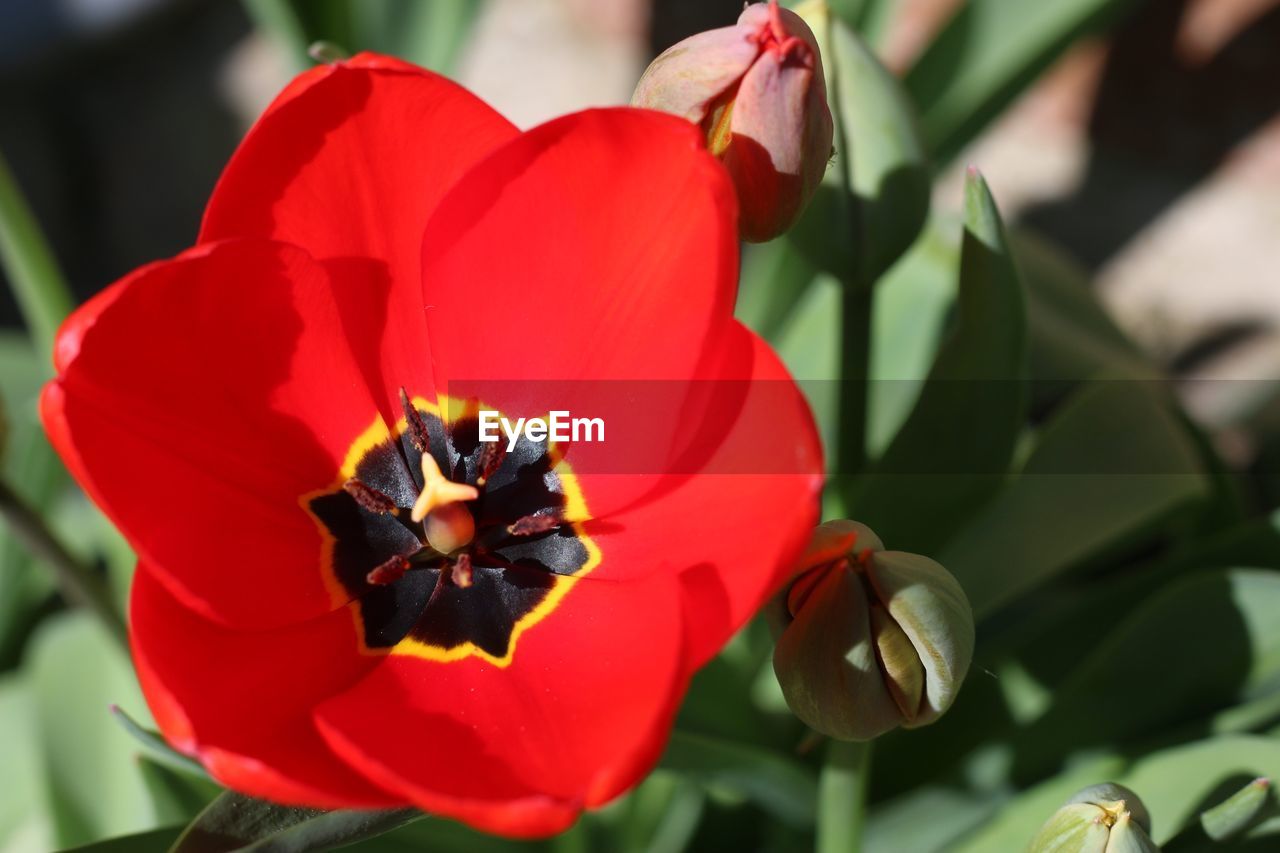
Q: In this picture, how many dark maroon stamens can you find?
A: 6